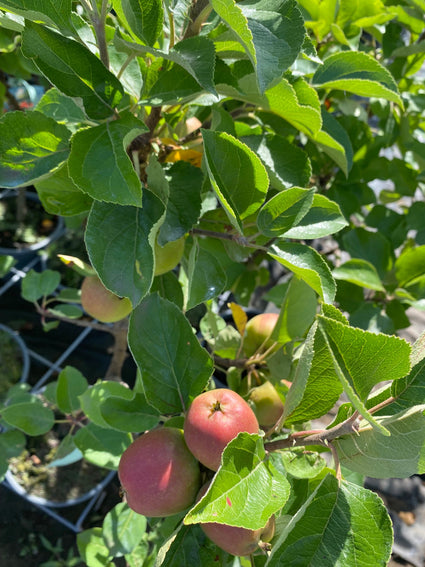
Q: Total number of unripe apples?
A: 4